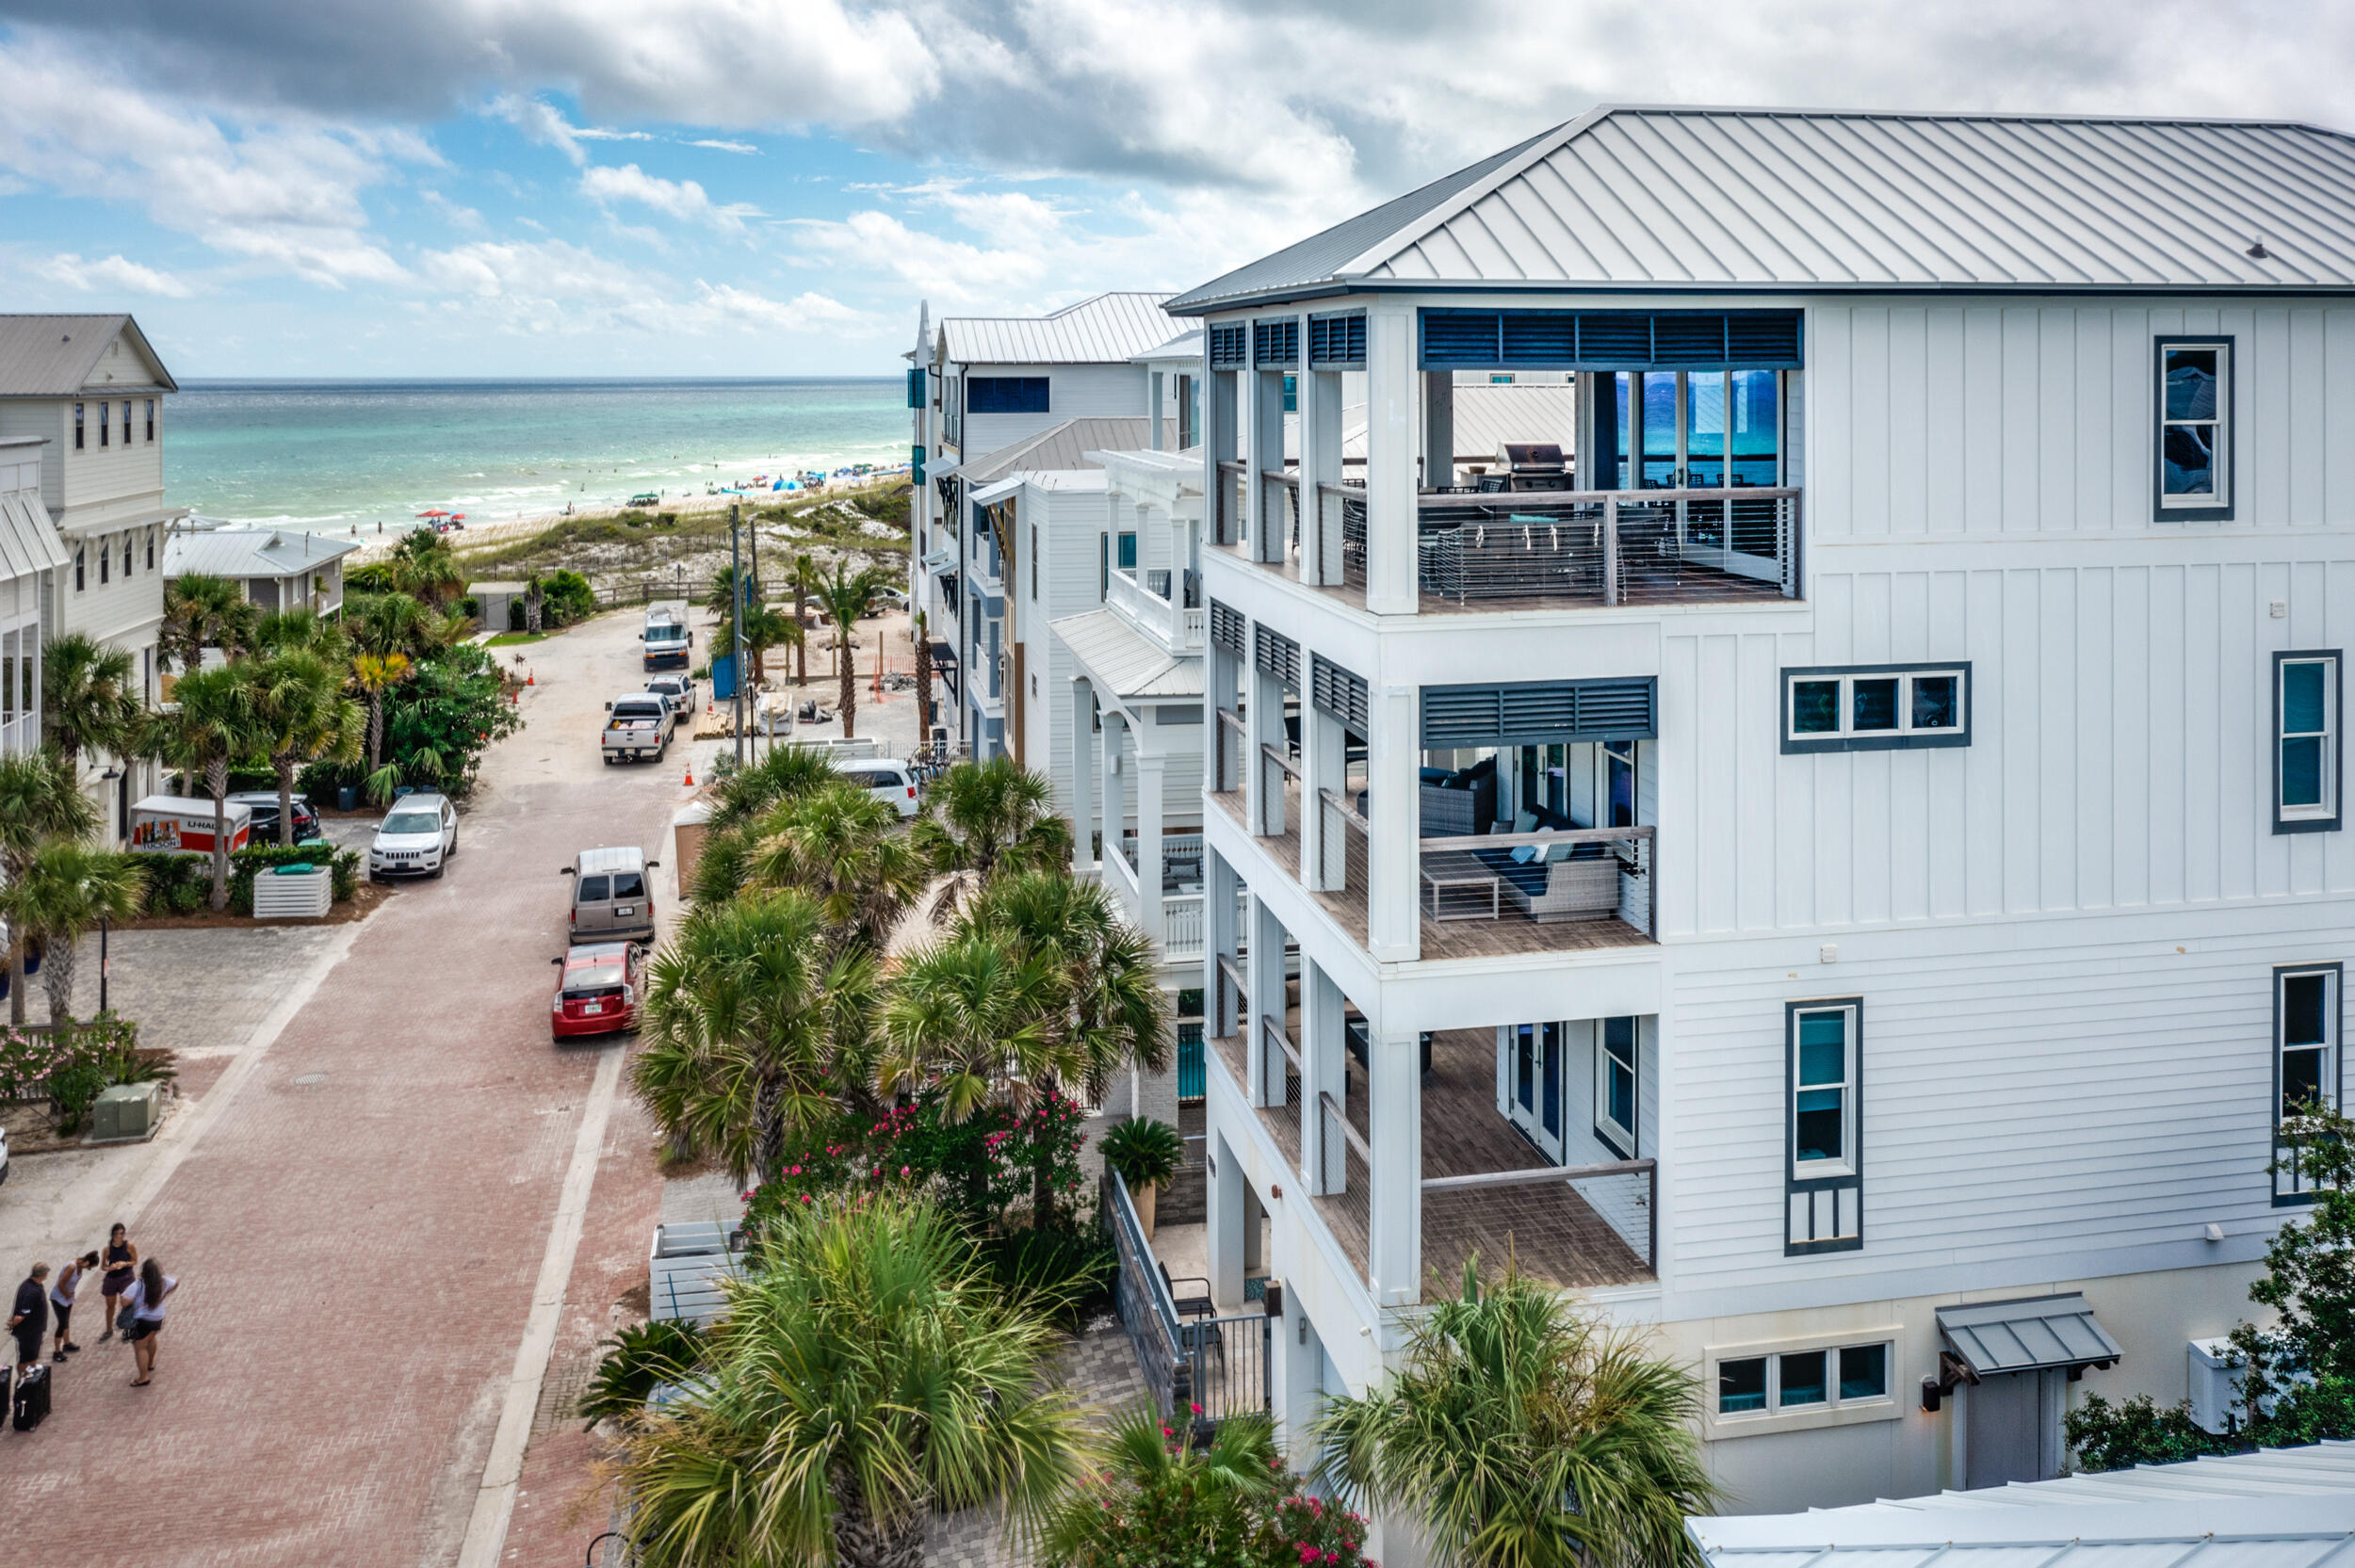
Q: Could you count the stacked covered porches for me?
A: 3